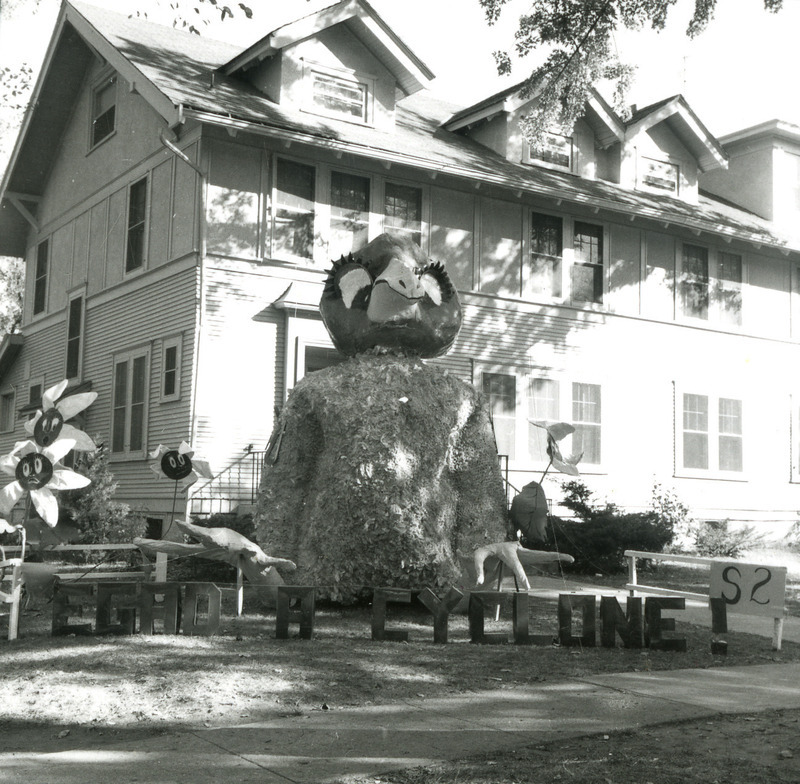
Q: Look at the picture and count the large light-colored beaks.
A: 1